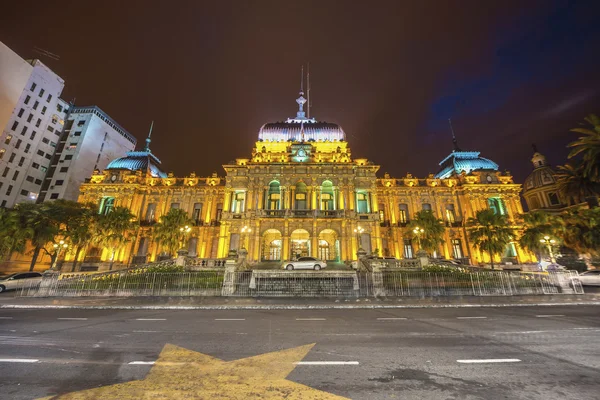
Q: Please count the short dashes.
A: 8